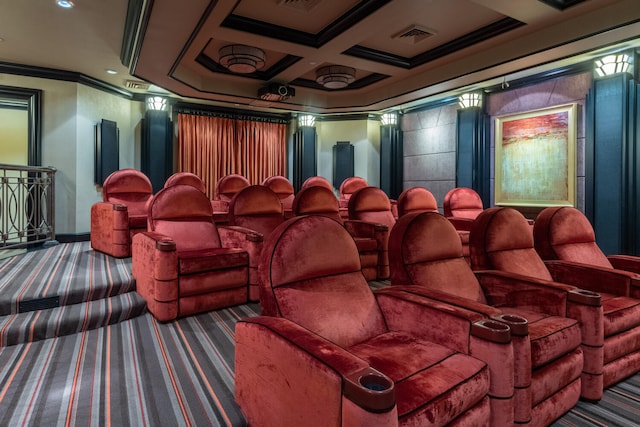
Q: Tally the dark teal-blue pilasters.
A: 5